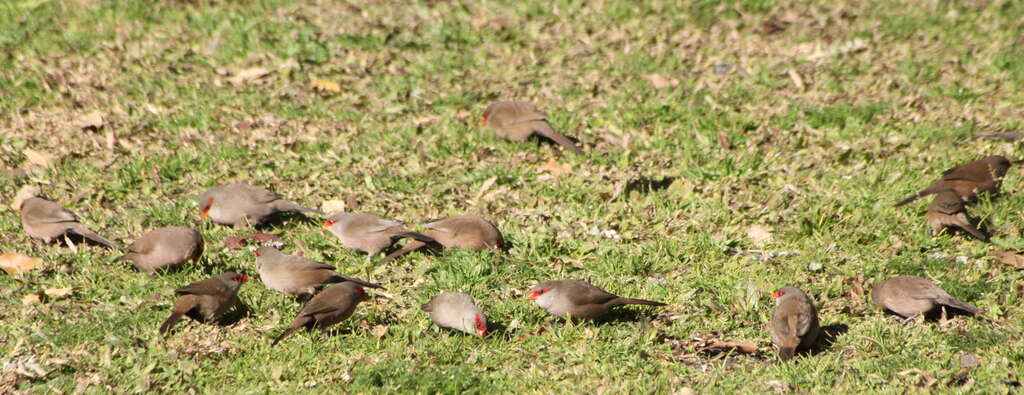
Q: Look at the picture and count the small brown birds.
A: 15